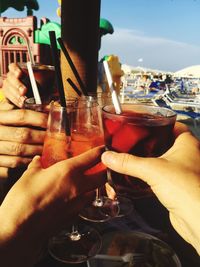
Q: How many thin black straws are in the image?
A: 3